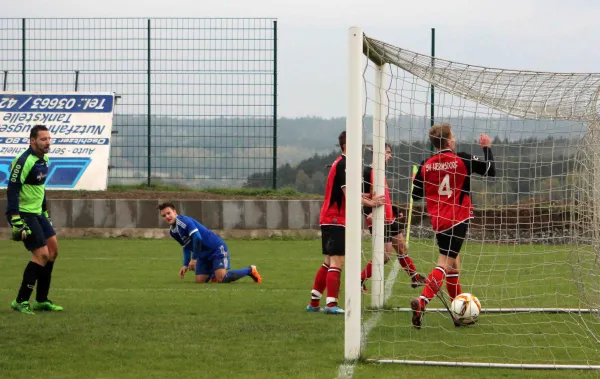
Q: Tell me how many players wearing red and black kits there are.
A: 3